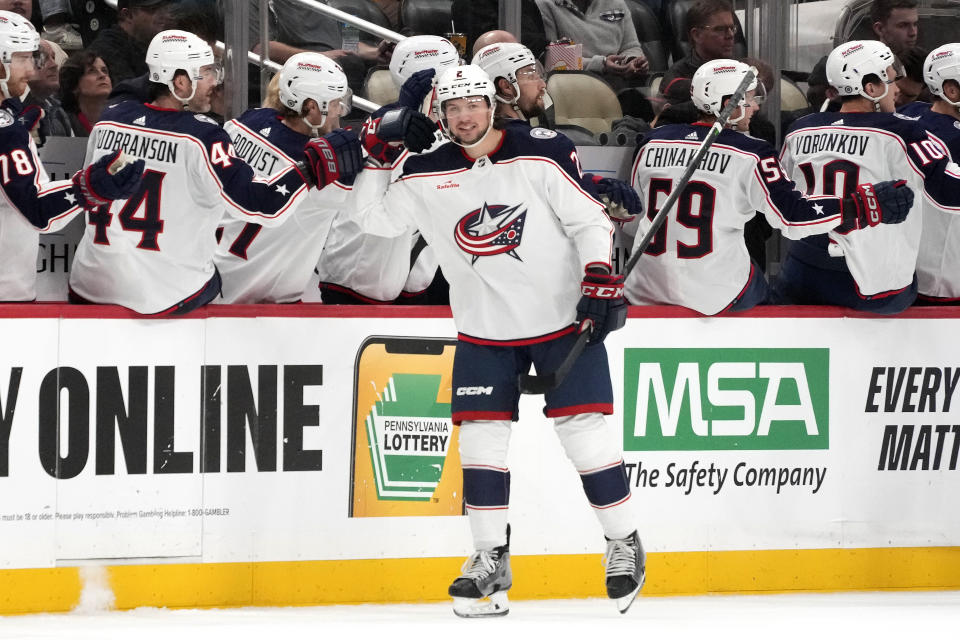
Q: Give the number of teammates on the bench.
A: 8